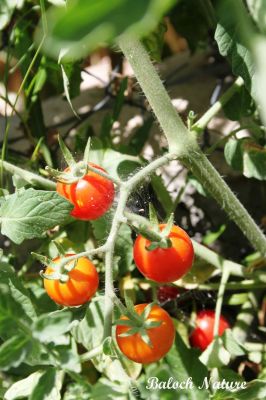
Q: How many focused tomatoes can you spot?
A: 4